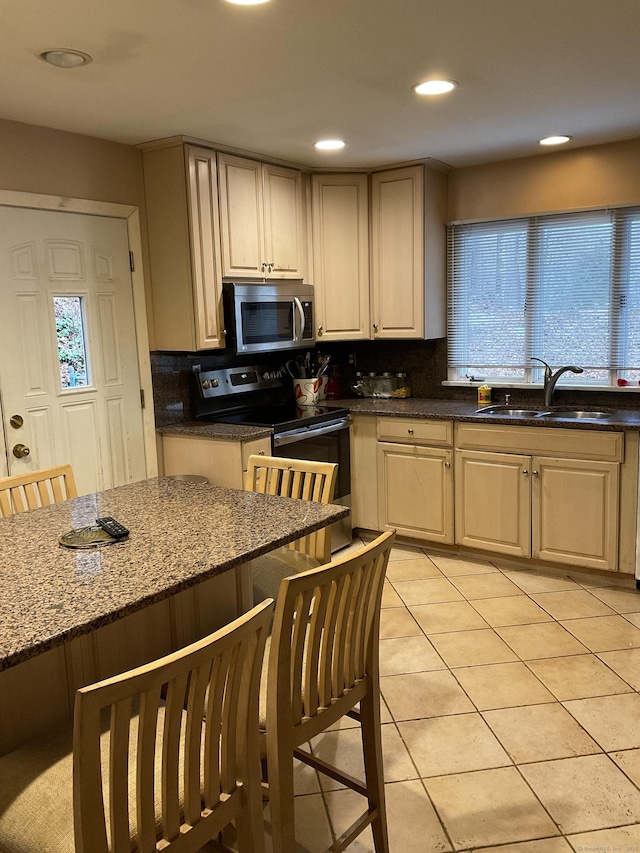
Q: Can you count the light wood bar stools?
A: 4